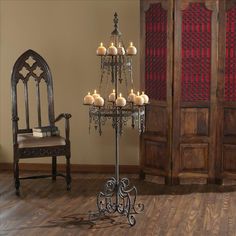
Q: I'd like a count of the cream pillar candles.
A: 12